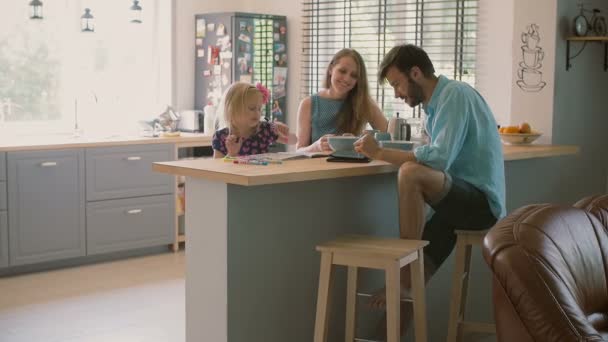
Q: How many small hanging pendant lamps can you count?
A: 3